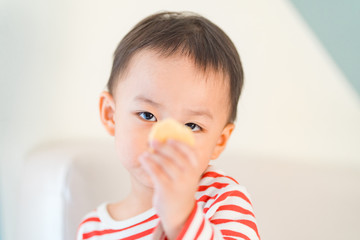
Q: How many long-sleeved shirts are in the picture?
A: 1